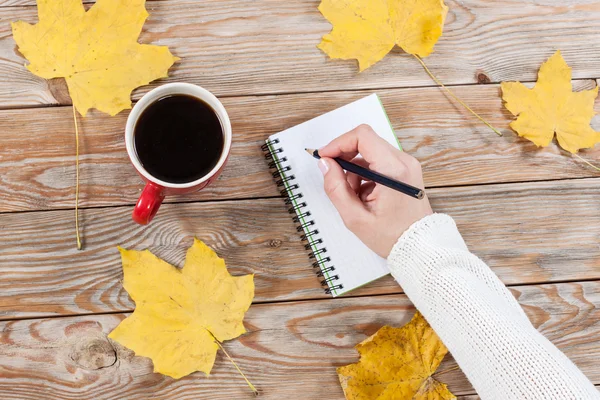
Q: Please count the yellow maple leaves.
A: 5